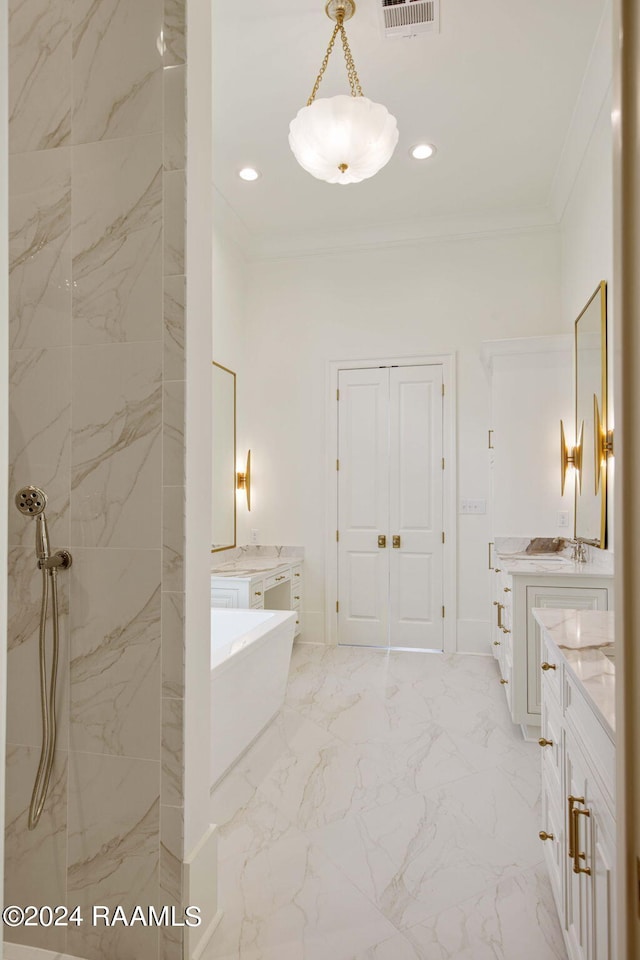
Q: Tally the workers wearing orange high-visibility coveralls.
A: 0